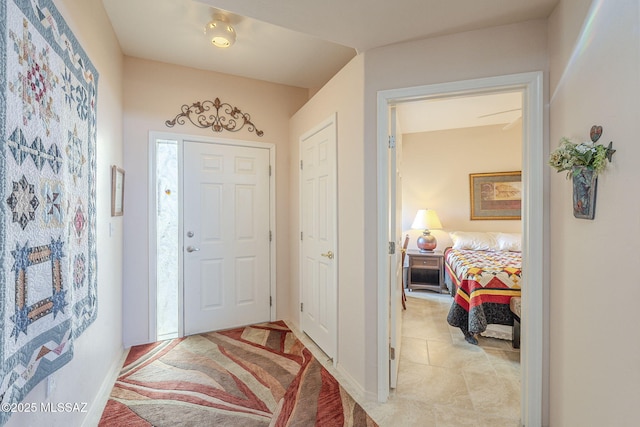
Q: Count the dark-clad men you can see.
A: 0